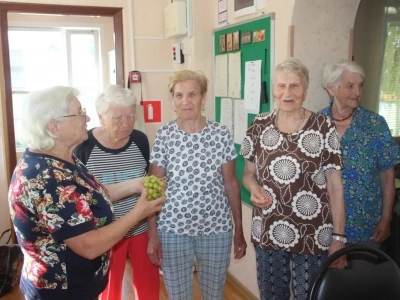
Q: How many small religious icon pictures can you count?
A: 5